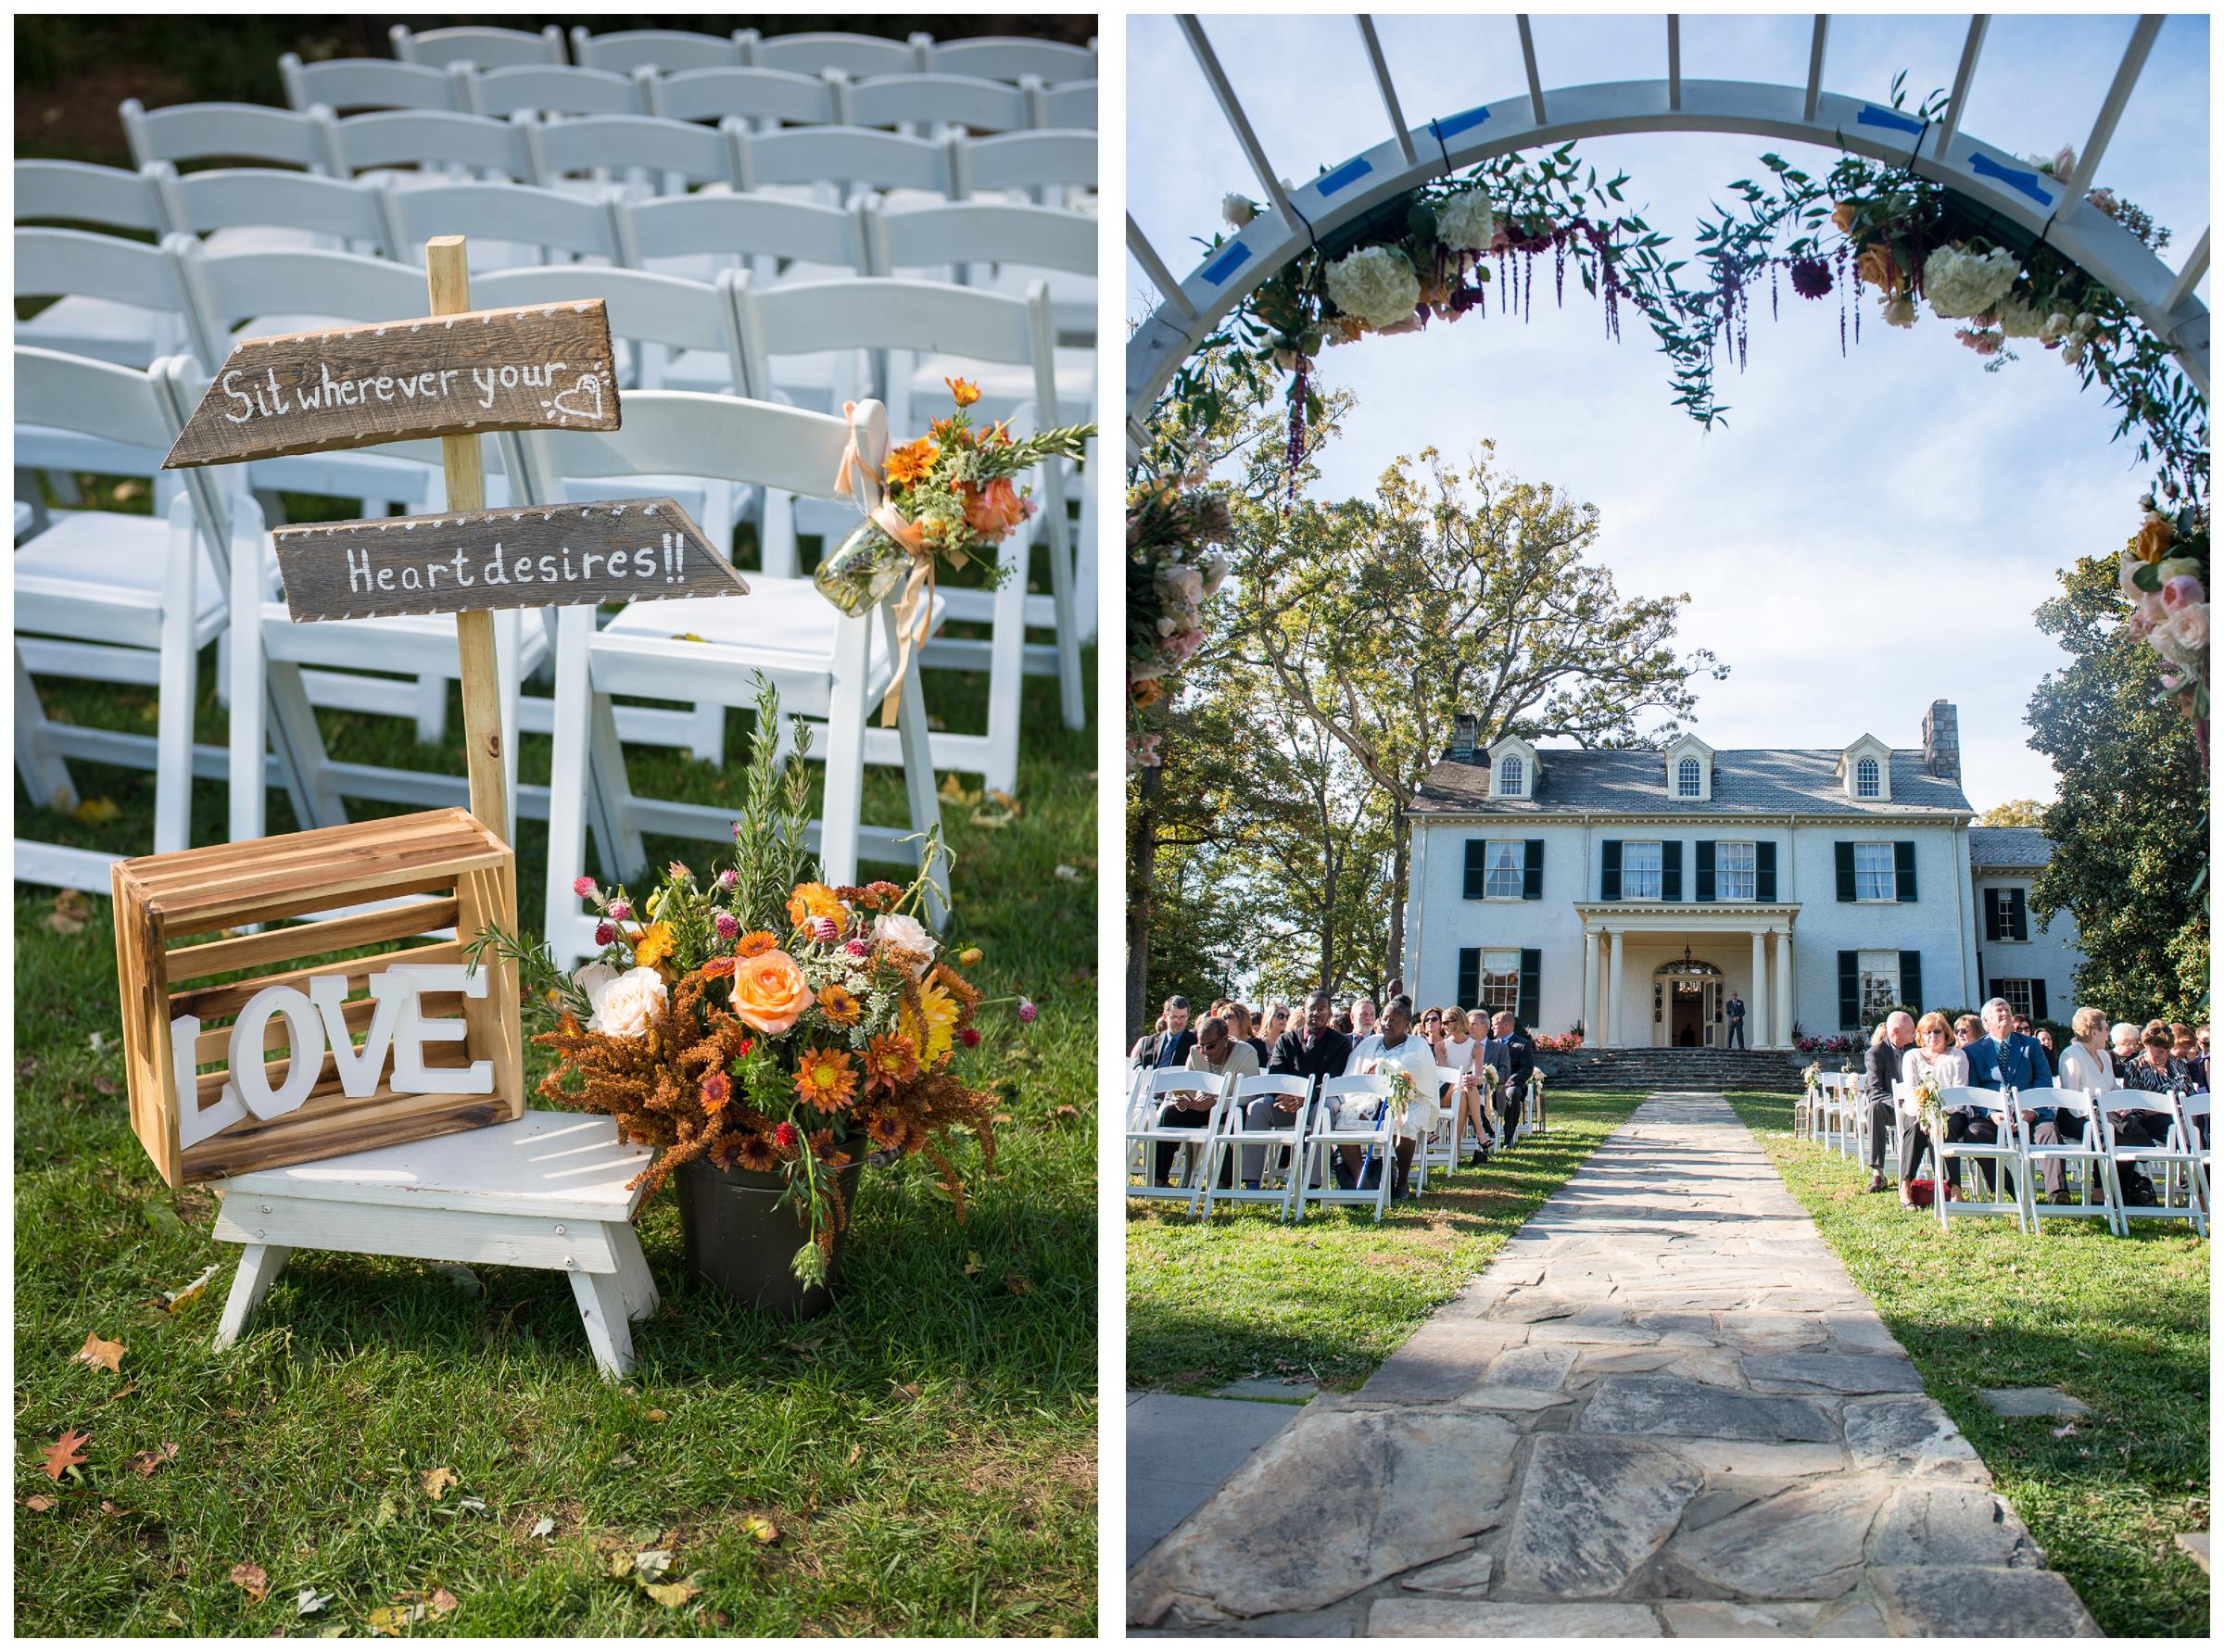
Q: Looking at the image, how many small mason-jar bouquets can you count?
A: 1